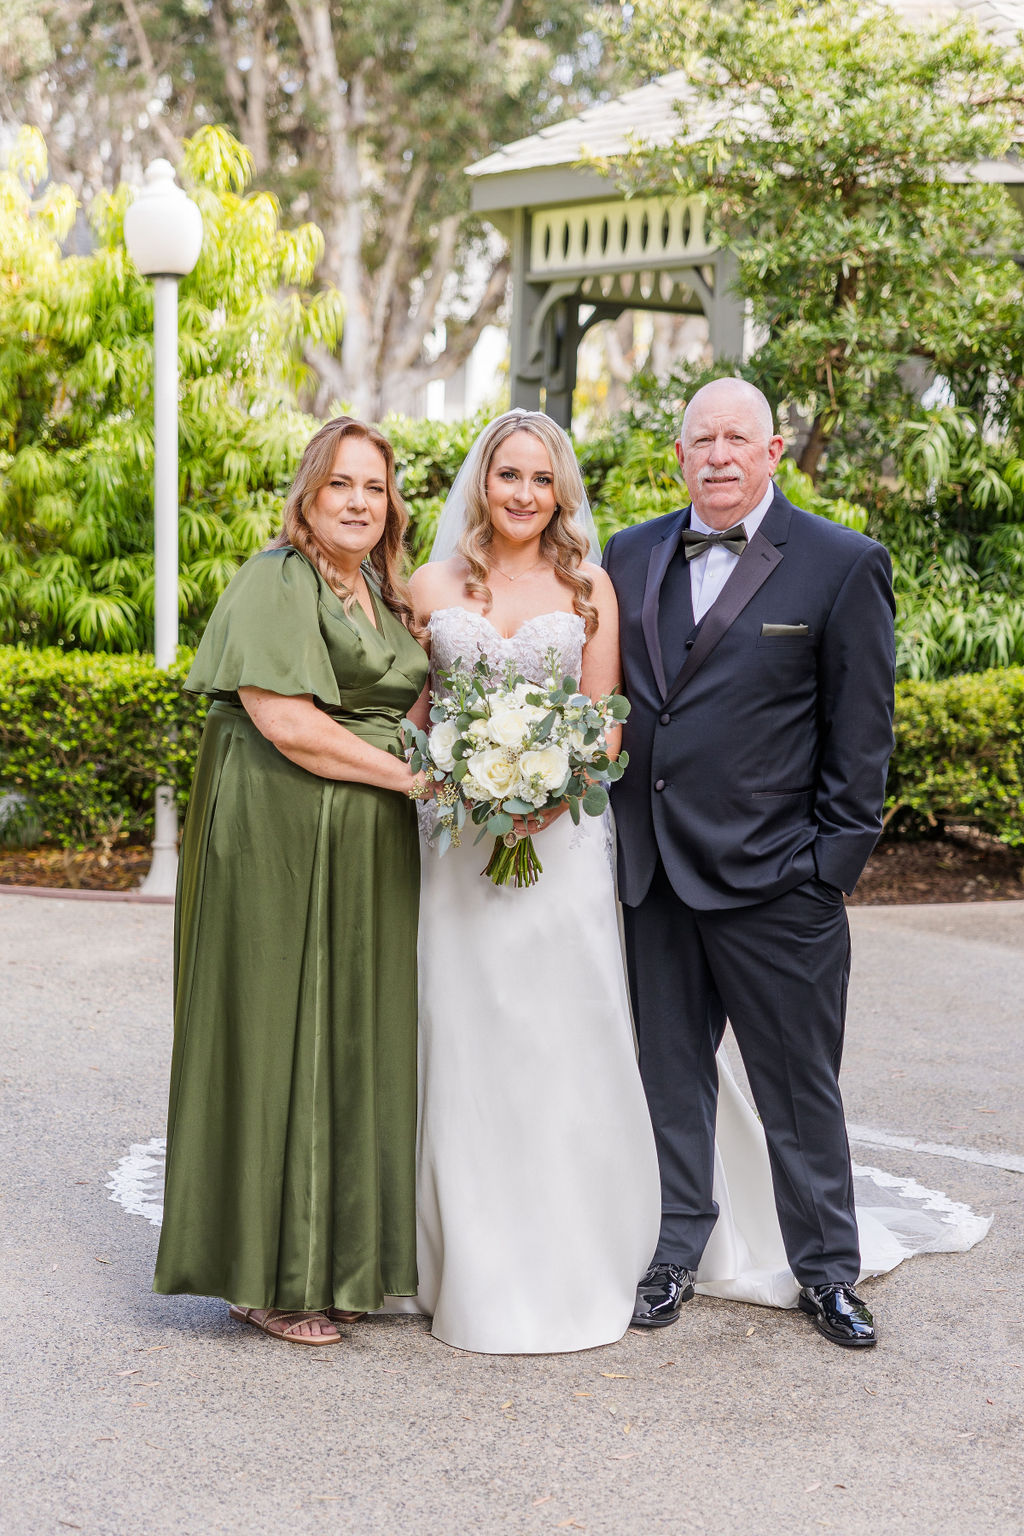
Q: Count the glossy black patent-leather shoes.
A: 2